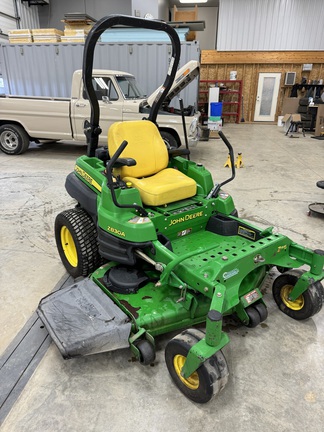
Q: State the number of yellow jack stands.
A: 2